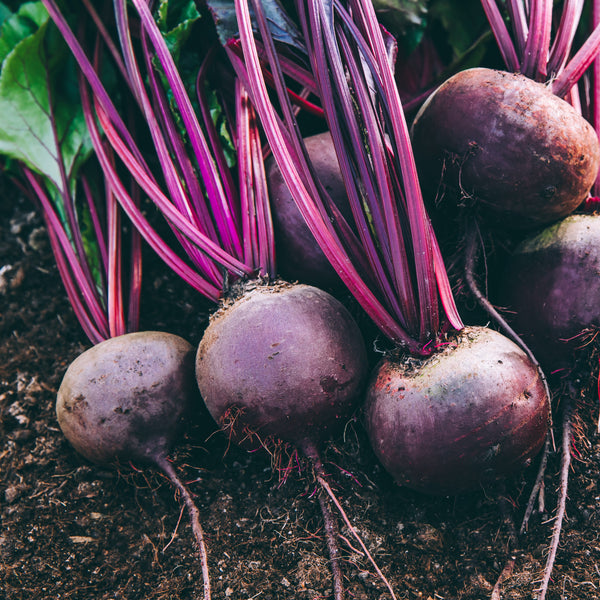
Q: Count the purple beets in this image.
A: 6